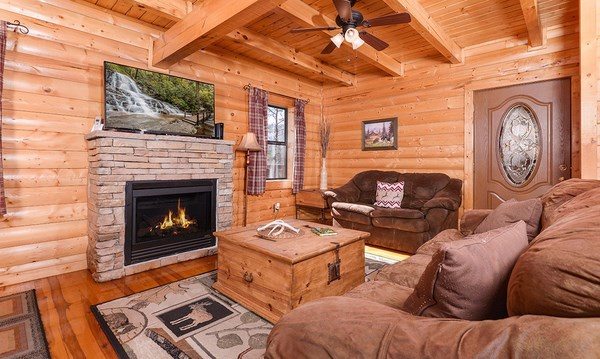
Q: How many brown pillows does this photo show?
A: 2